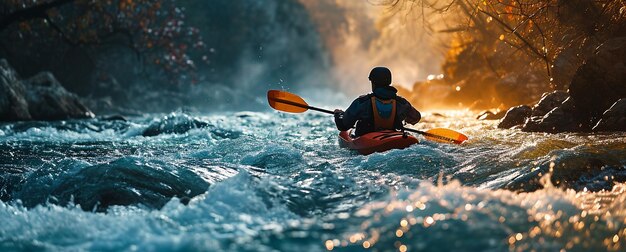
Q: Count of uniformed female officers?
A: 0